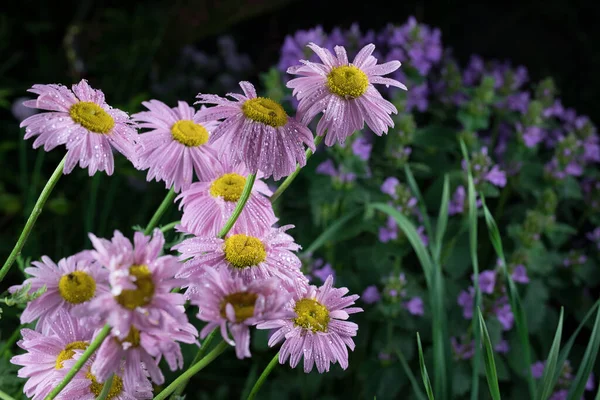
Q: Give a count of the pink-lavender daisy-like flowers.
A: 13